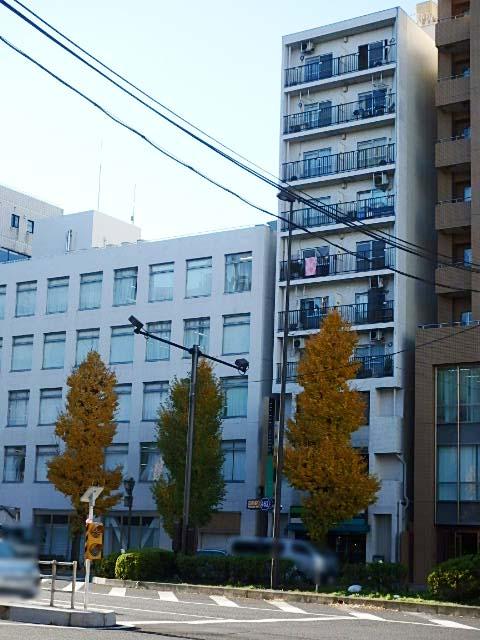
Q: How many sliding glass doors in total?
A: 13